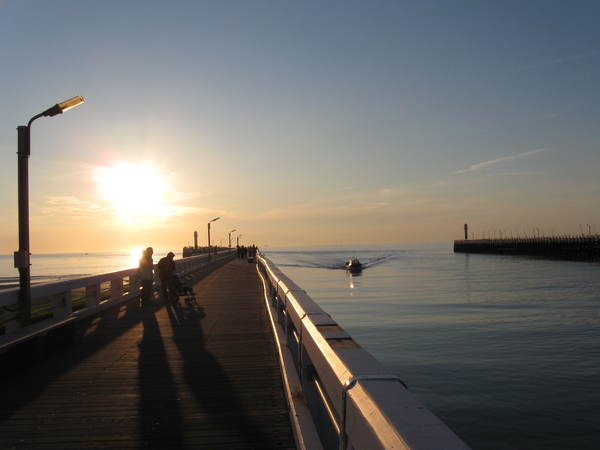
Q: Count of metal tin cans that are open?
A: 0